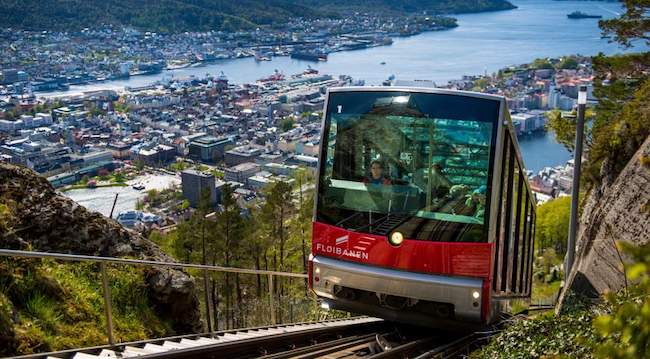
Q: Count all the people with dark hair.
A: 1